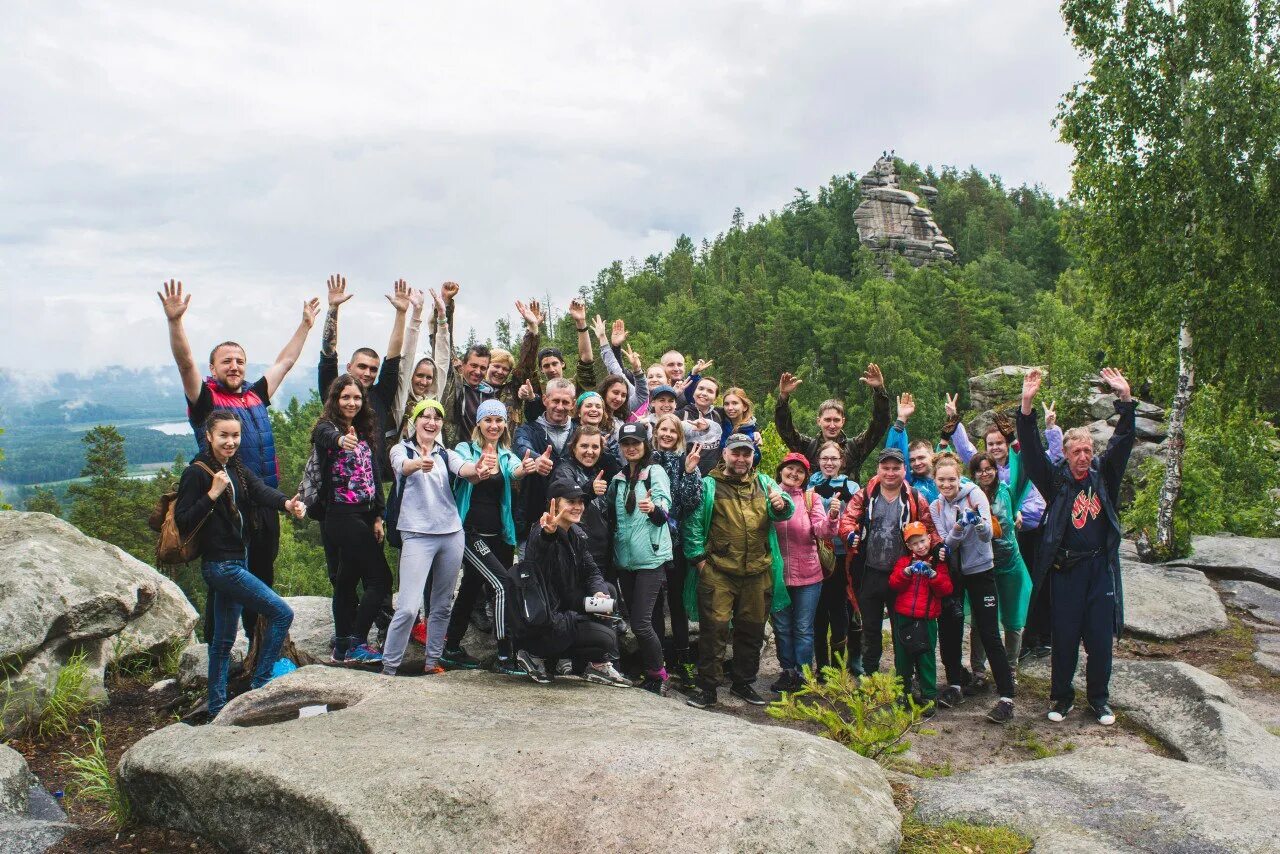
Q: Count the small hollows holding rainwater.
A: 1